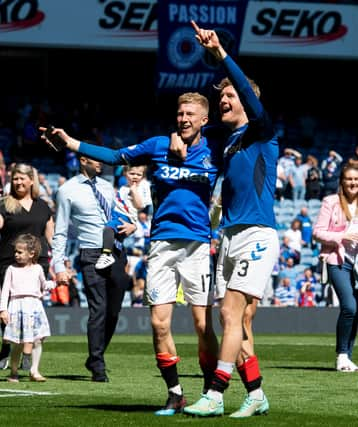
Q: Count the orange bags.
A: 1